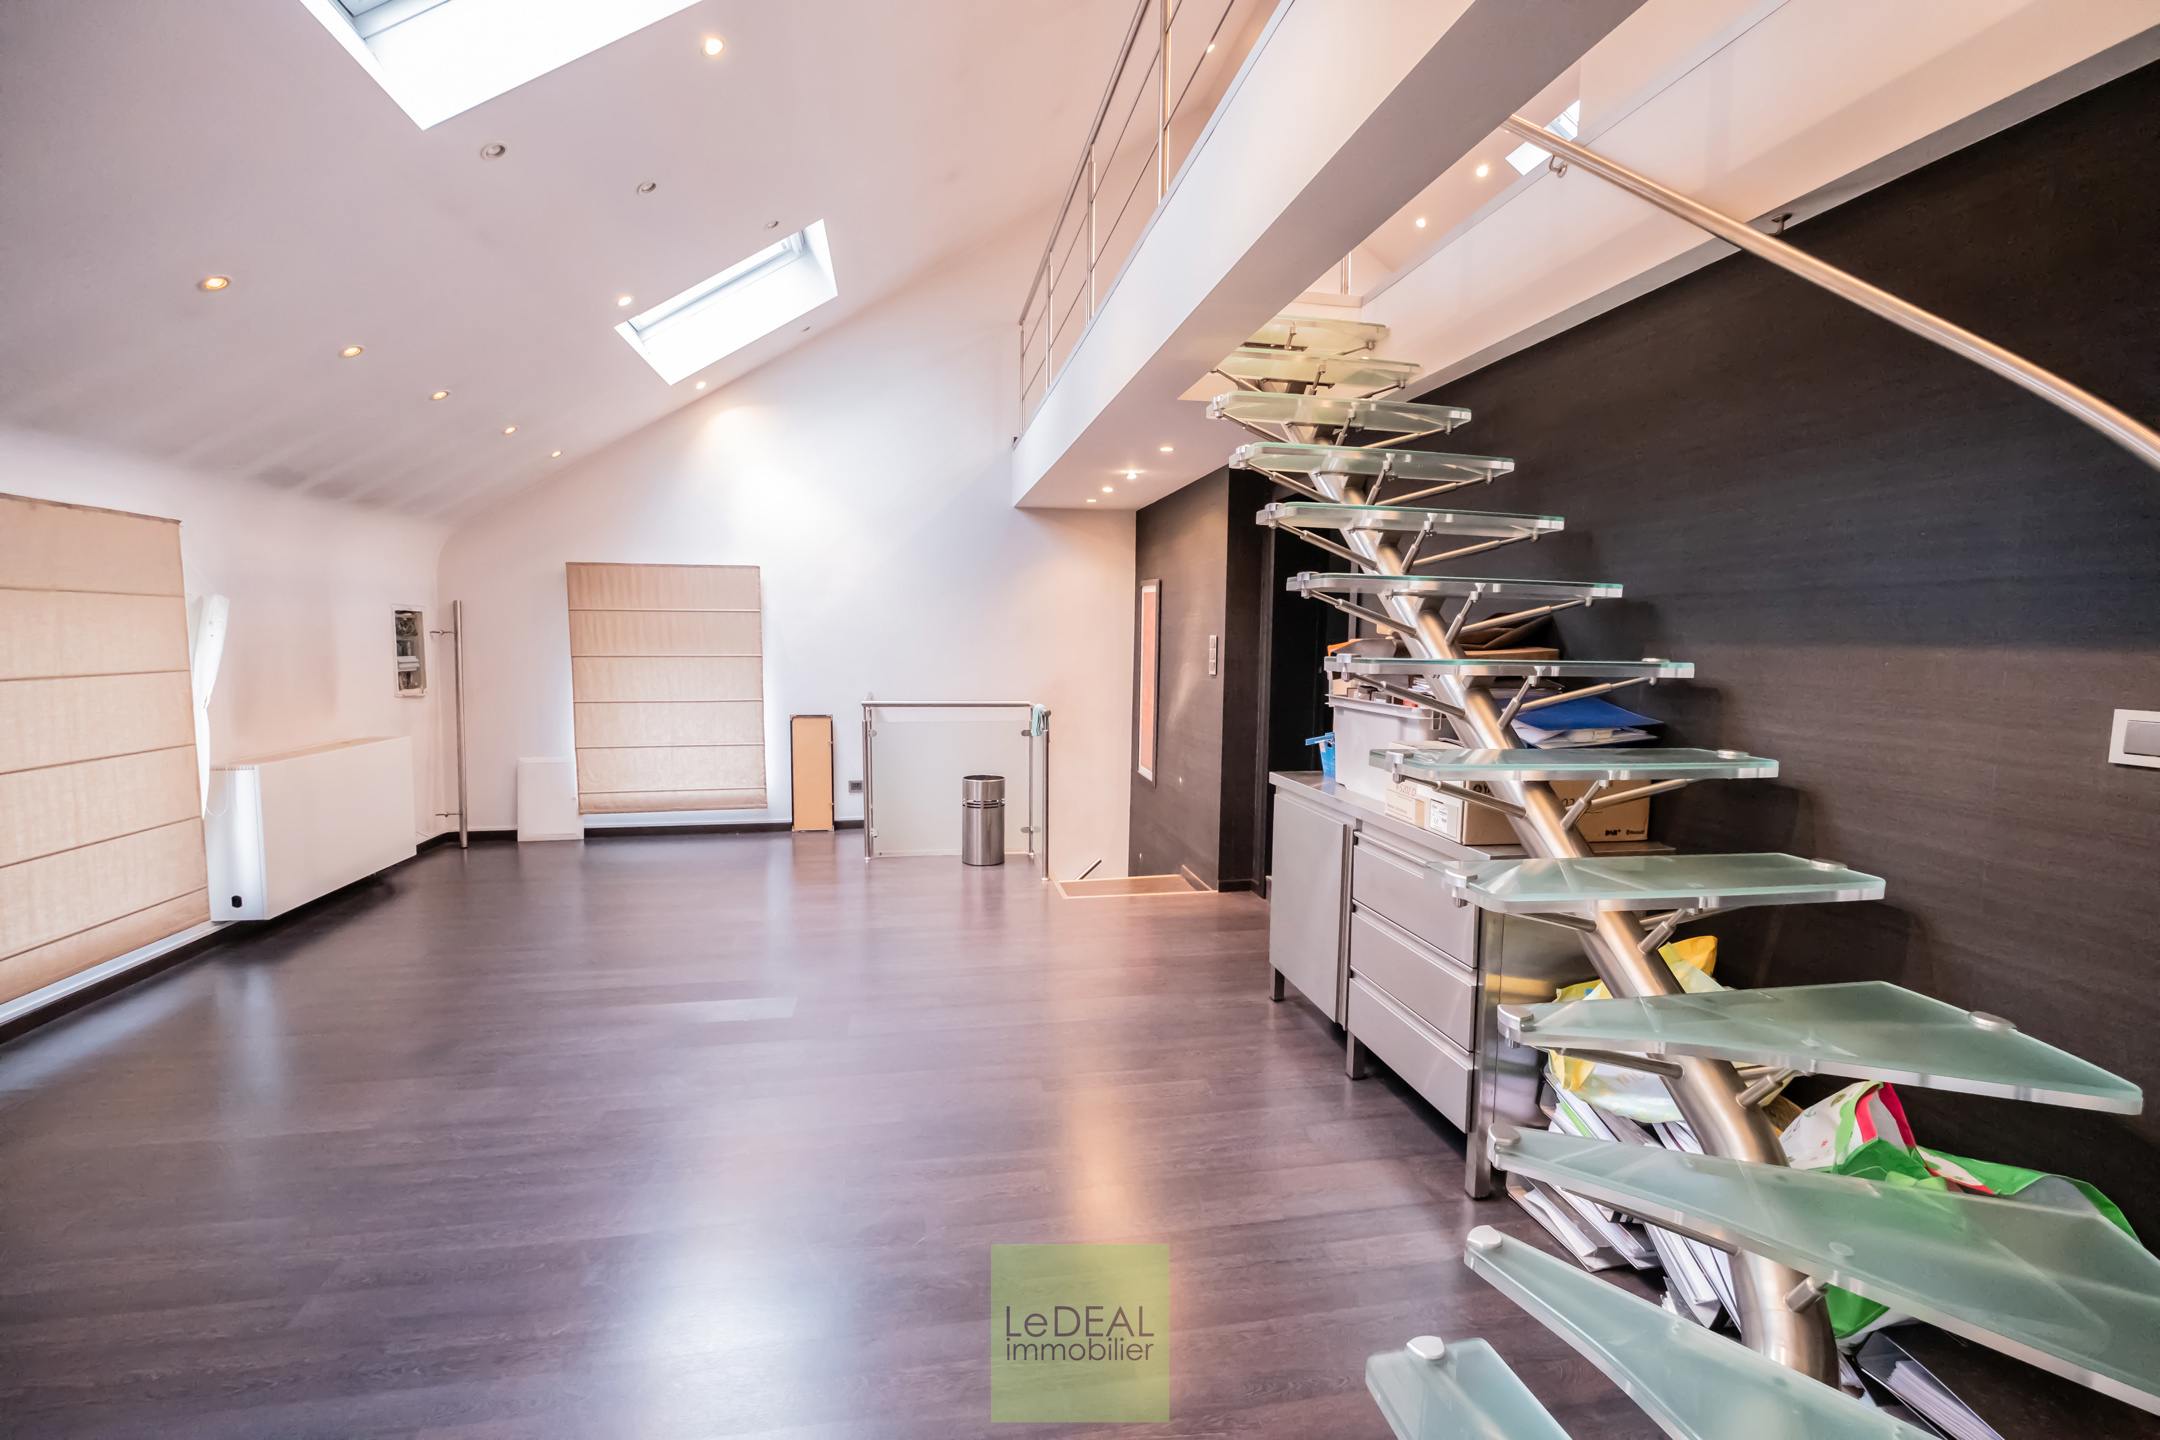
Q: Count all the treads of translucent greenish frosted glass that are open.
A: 13